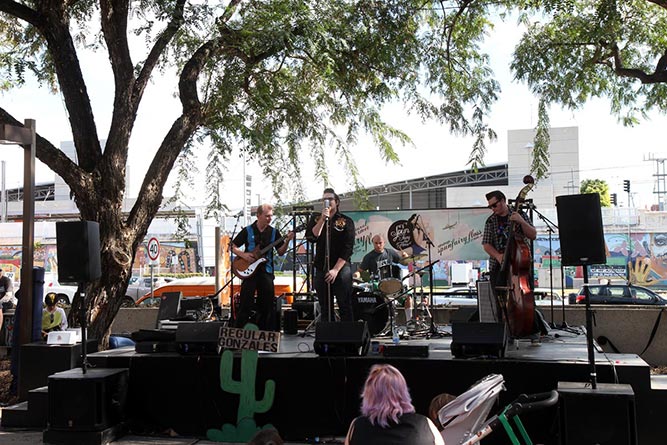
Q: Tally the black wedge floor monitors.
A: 3